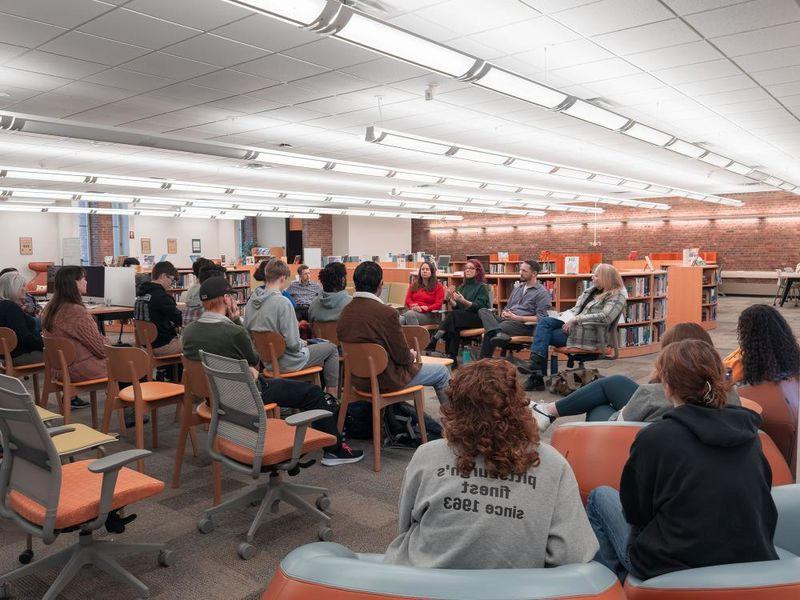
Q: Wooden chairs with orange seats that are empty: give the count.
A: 2